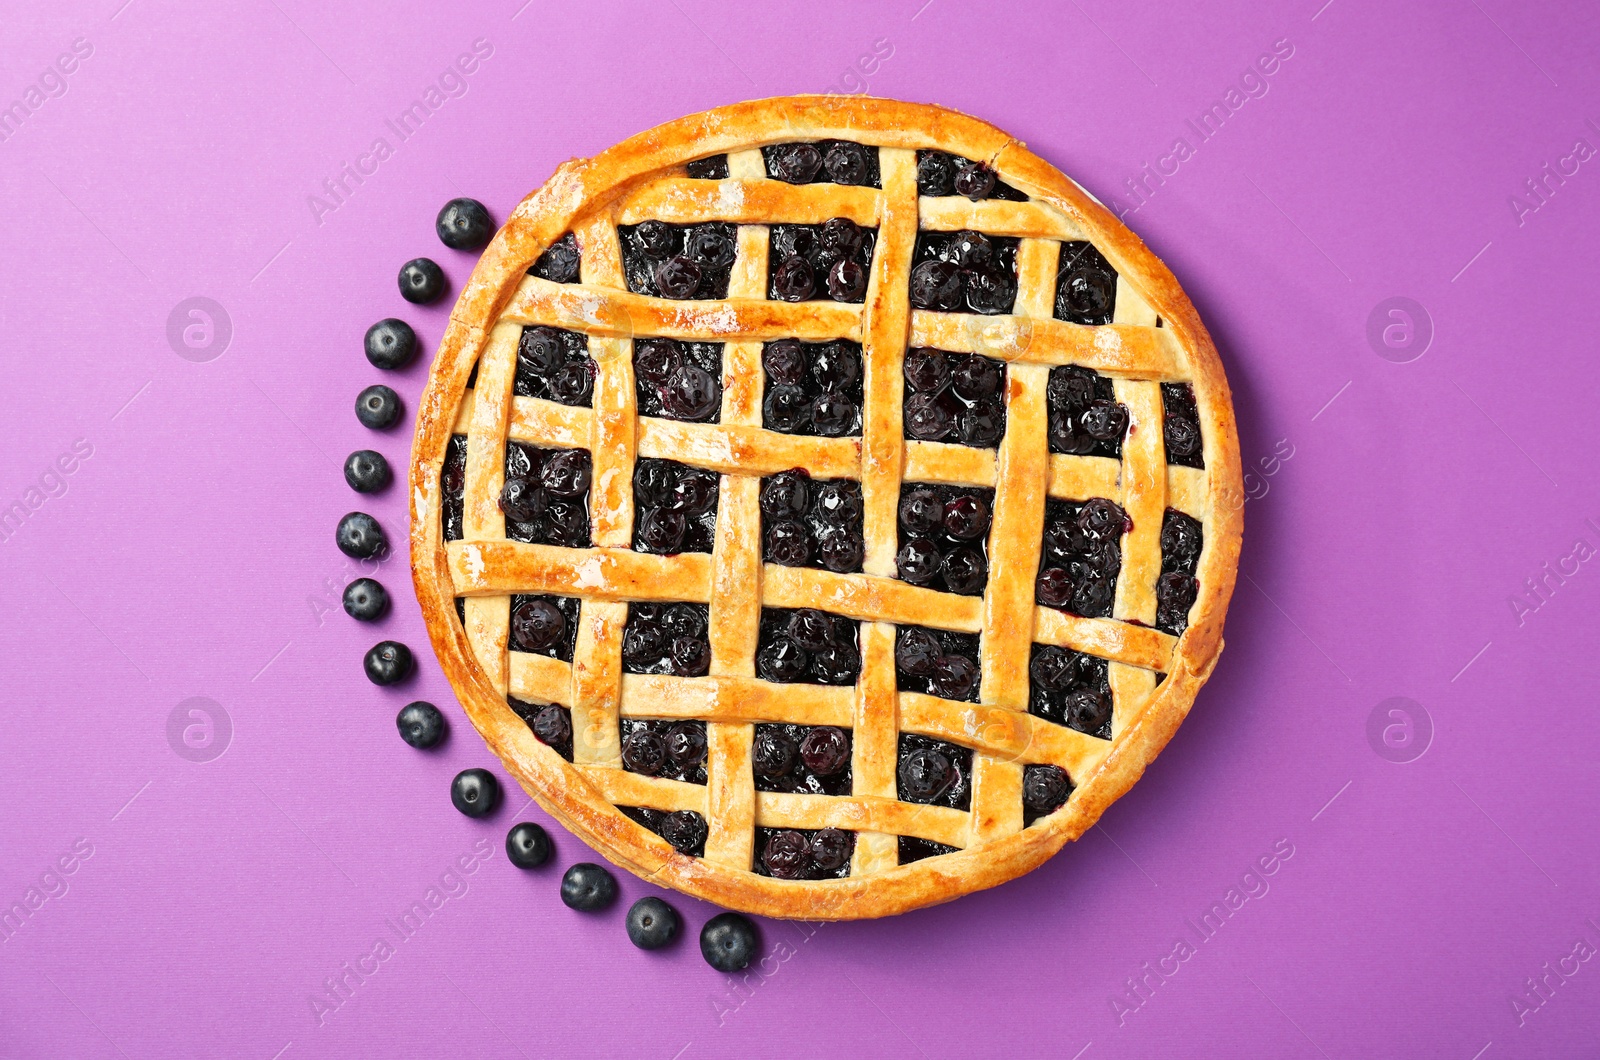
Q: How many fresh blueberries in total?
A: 14